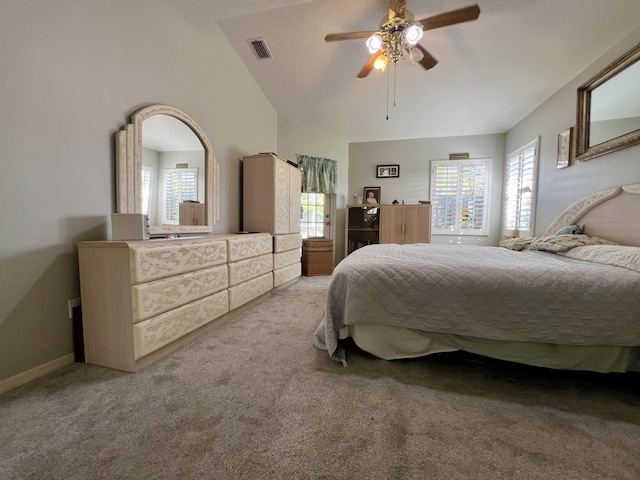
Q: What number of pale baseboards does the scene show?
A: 1